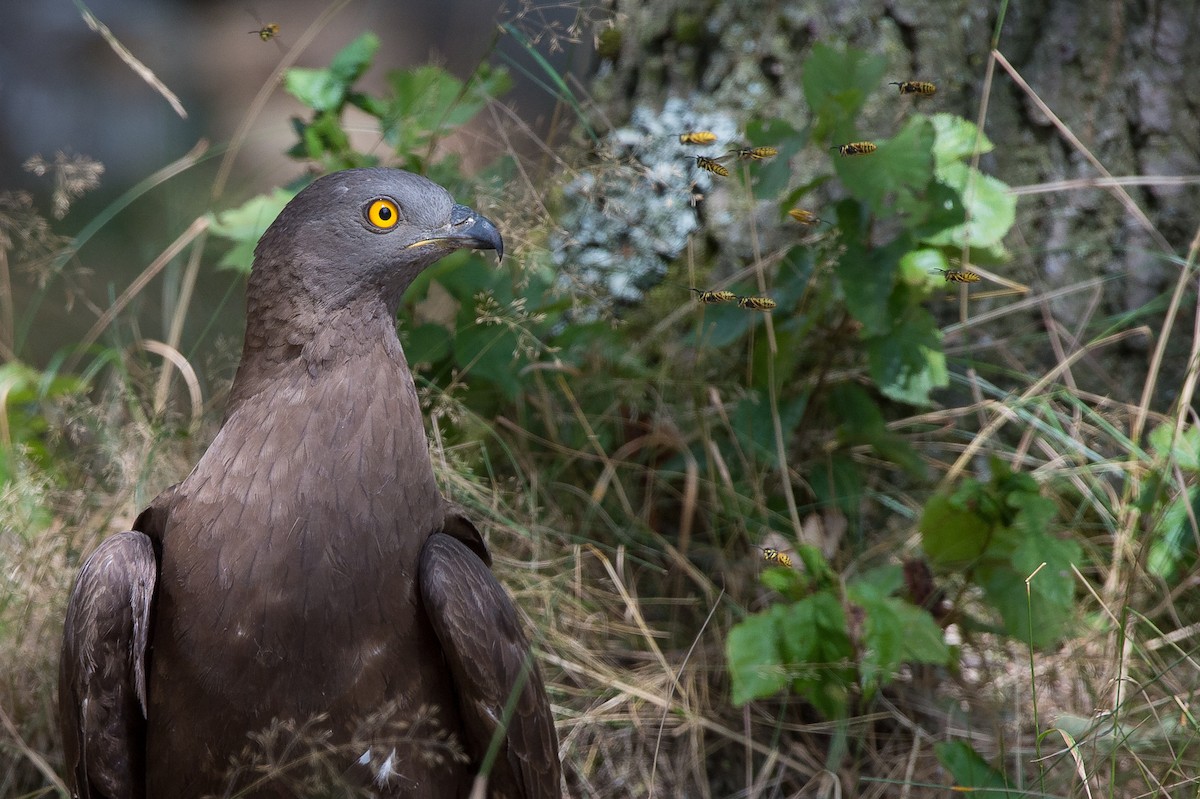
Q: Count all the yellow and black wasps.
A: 11